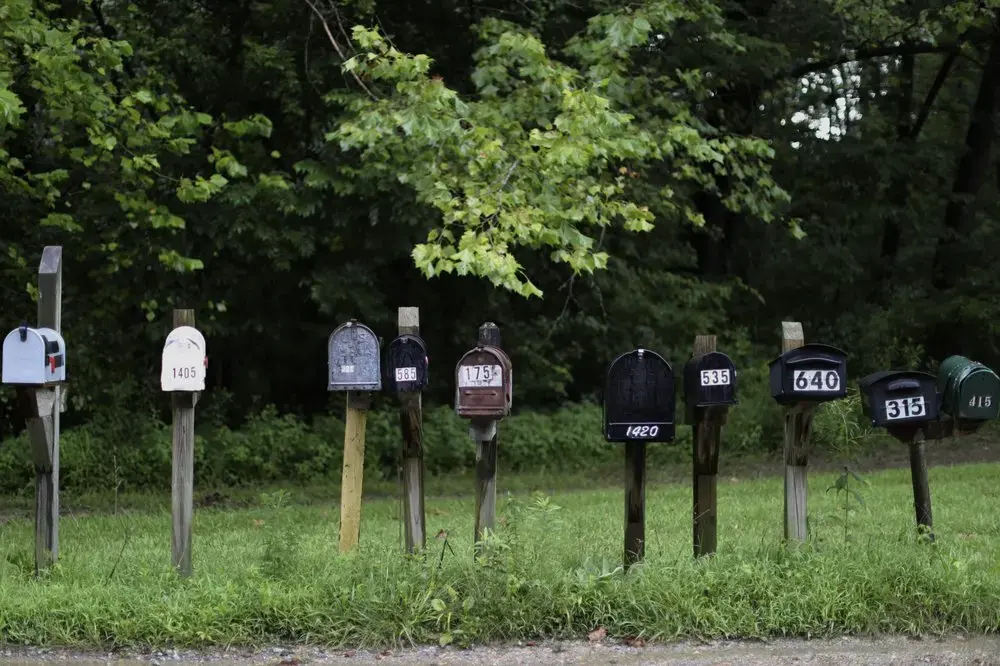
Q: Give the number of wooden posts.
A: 9